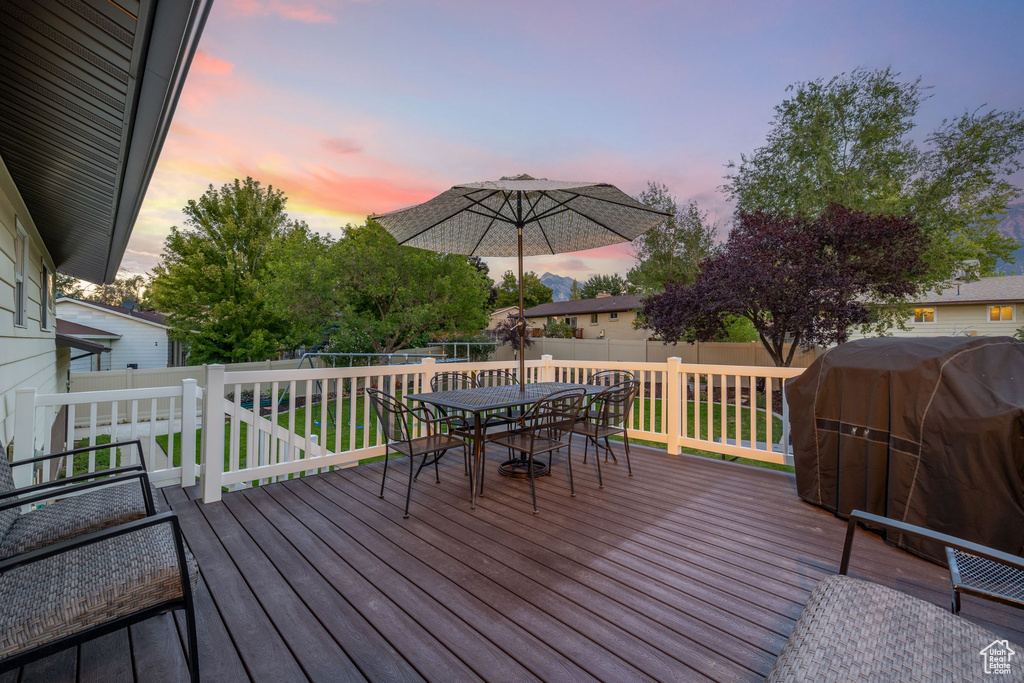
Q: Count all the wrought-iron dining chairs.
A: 6